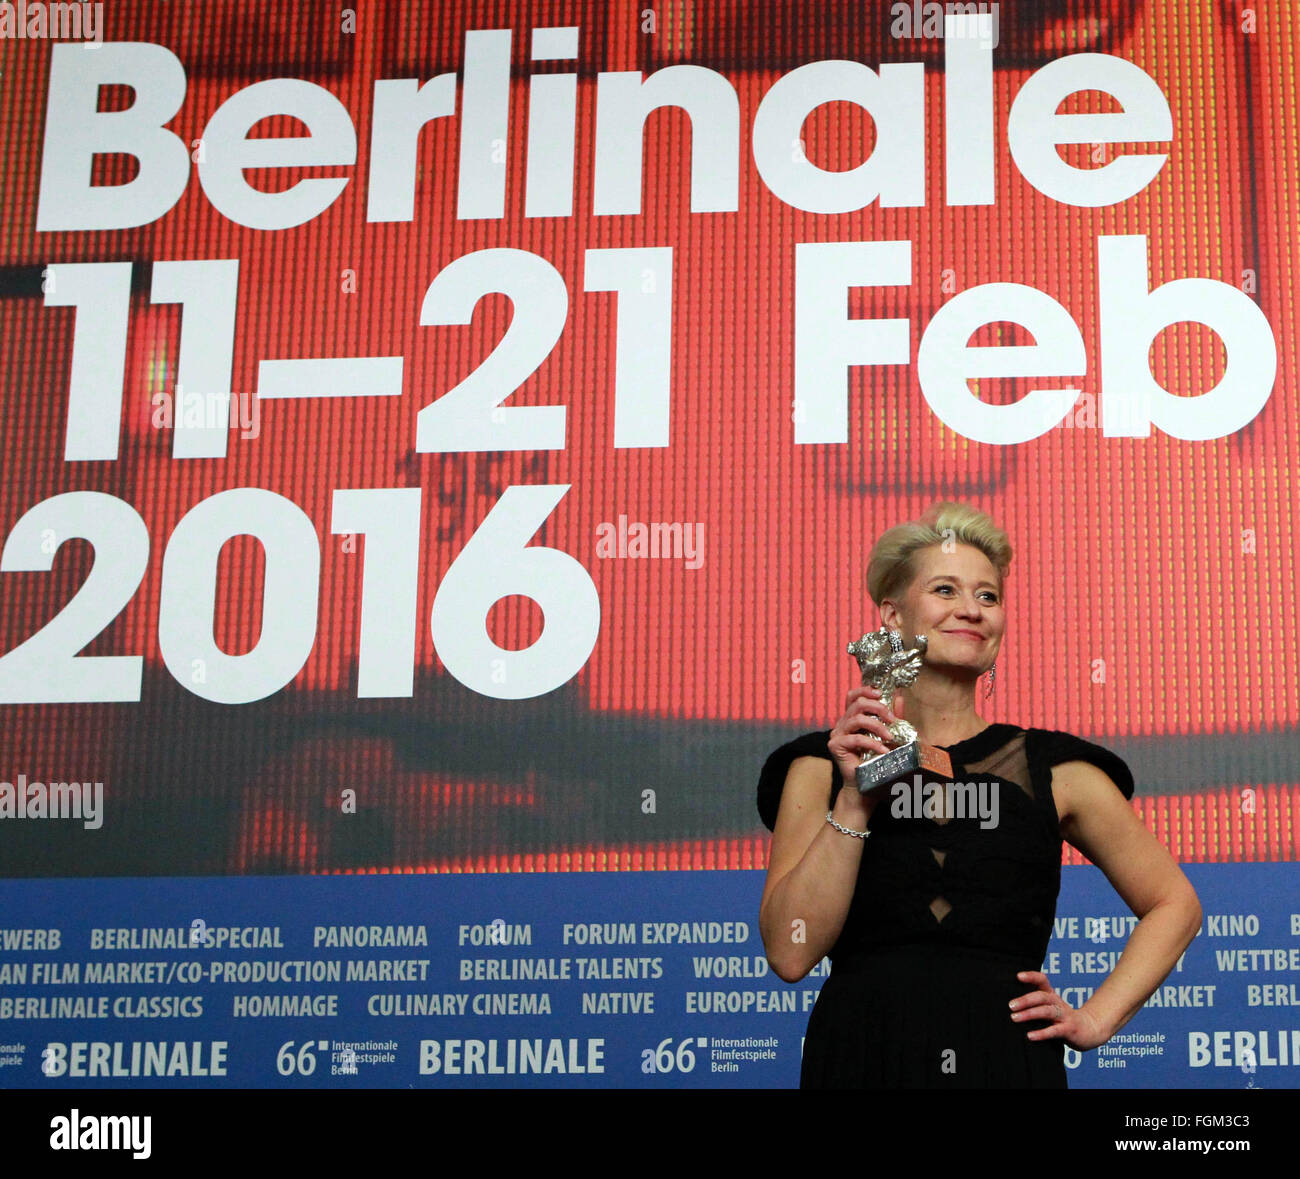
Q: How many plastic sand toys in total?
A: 0